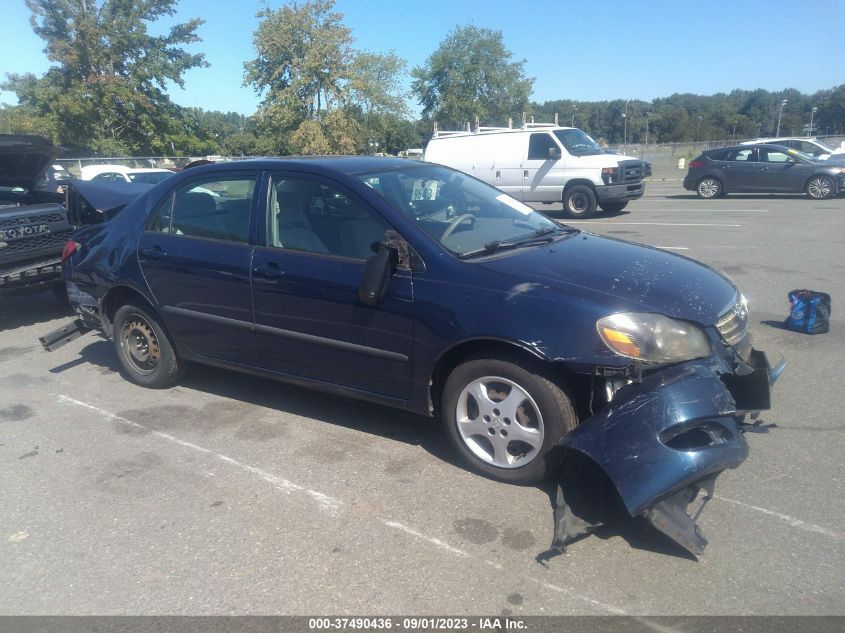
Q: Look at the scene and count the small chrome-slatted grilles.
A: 1